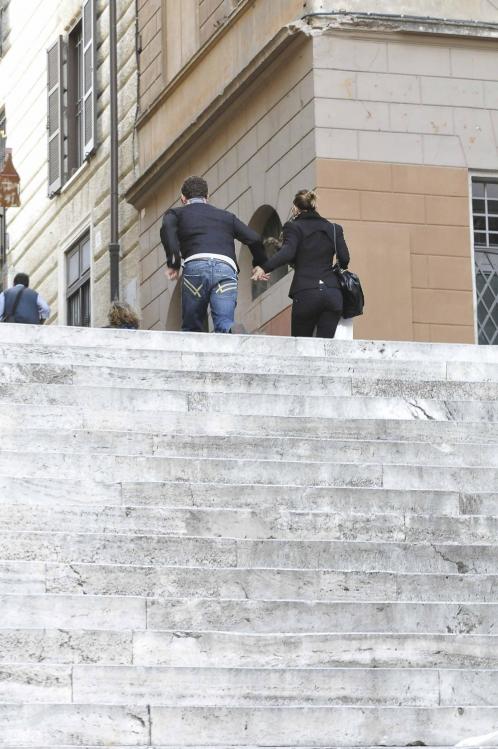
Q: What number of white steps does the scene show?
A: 15